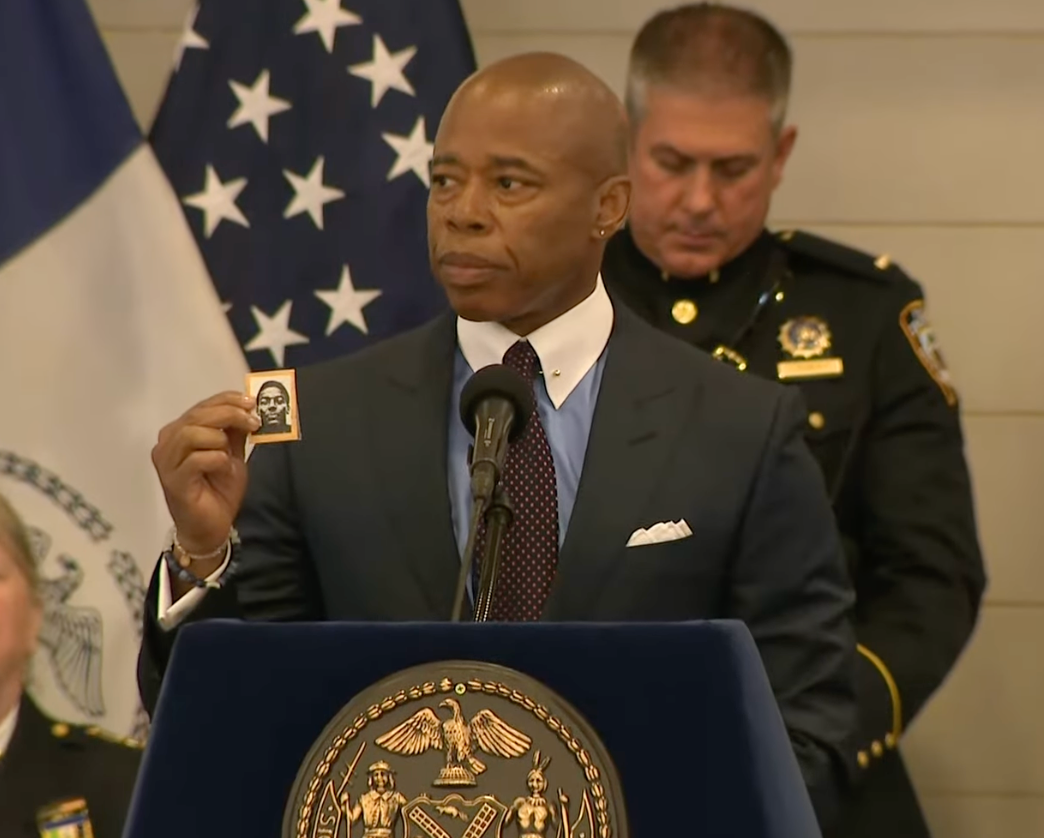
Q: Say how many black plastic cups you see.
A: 0